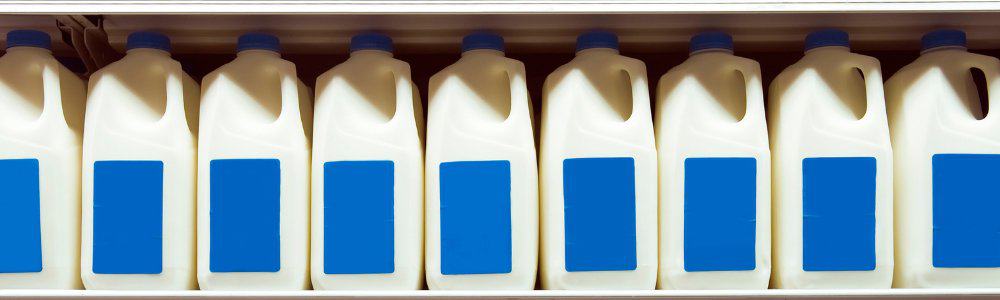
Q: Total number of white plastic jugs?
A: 9